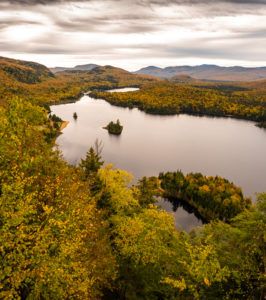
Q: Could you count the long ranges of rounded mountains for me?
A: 1